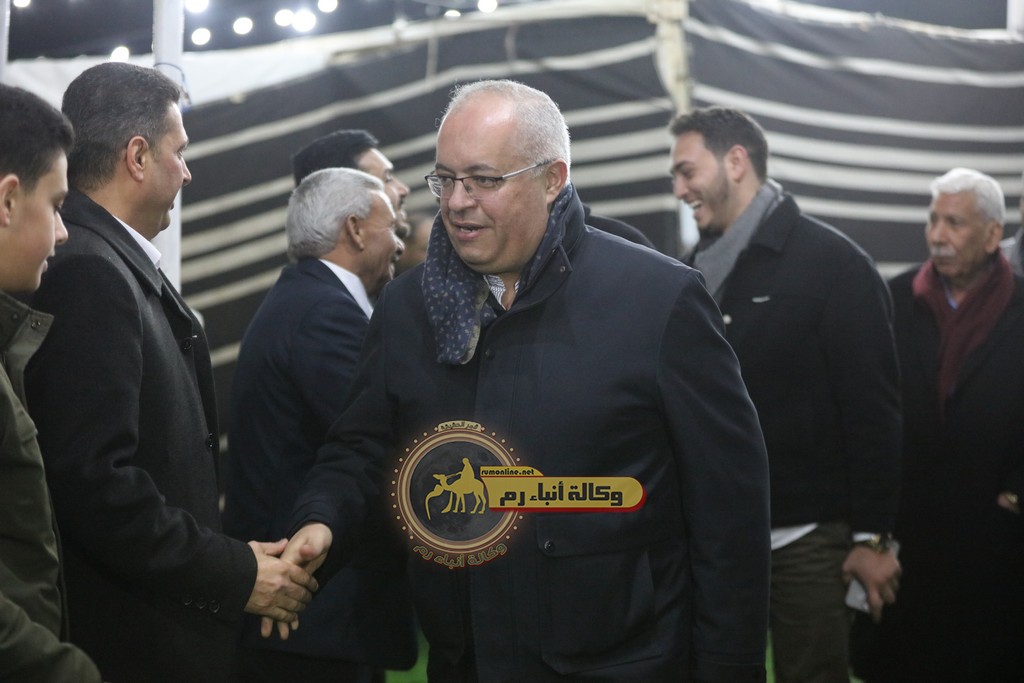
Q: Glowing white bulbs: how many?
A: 10